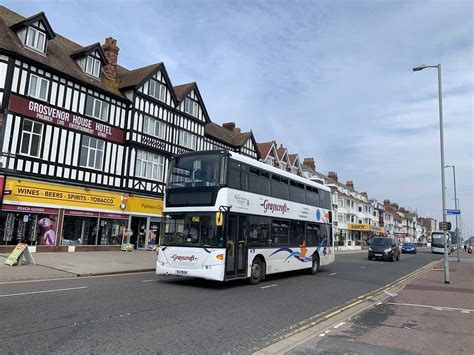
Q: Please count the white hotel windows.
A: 11